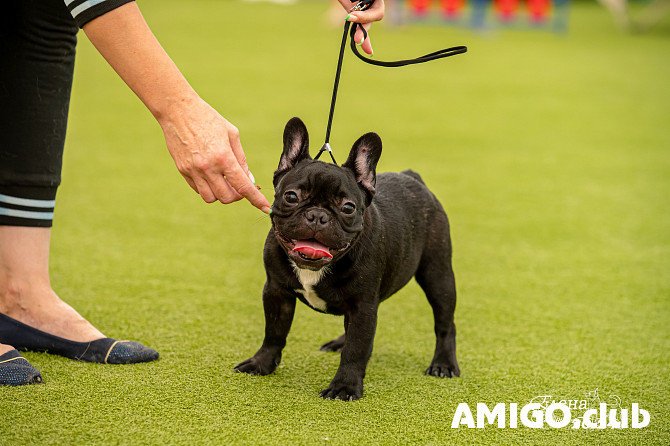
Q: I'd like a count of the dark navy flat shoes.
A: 2